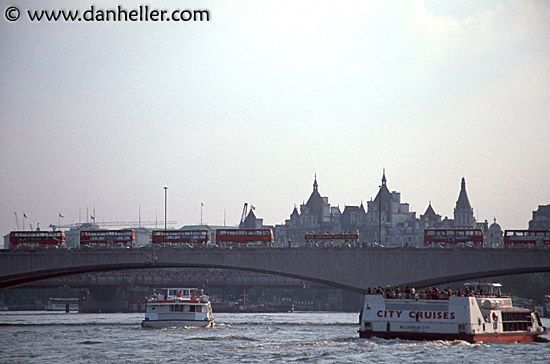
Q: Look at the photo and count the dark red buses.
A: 7